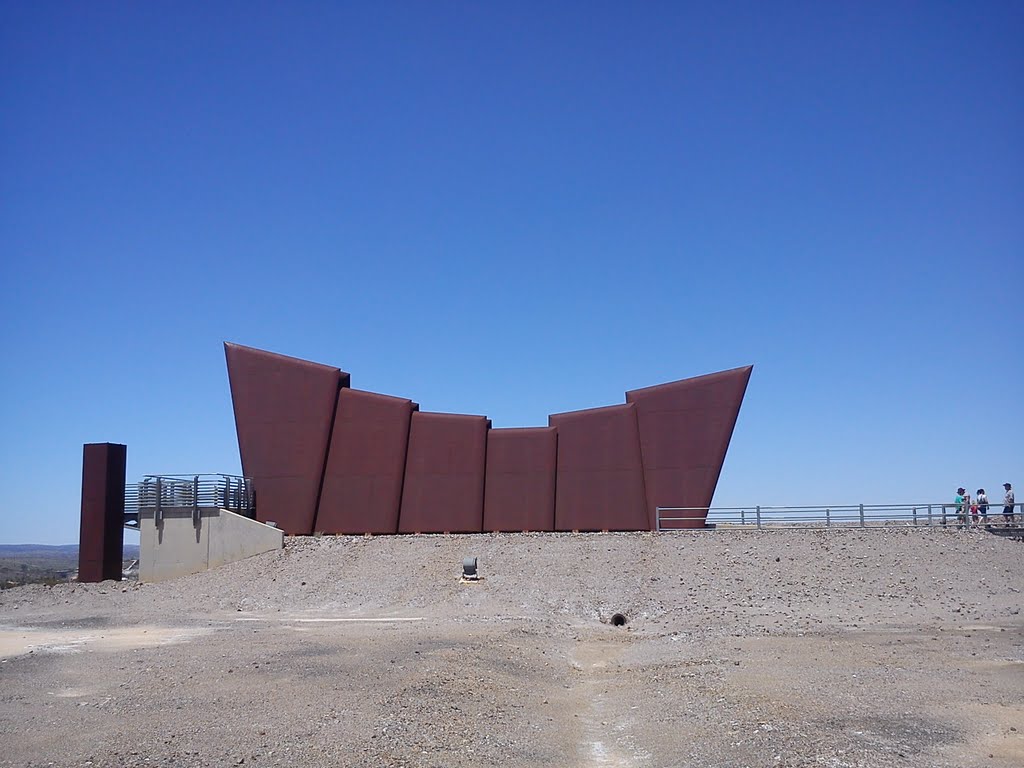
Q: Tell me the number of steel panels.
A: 6